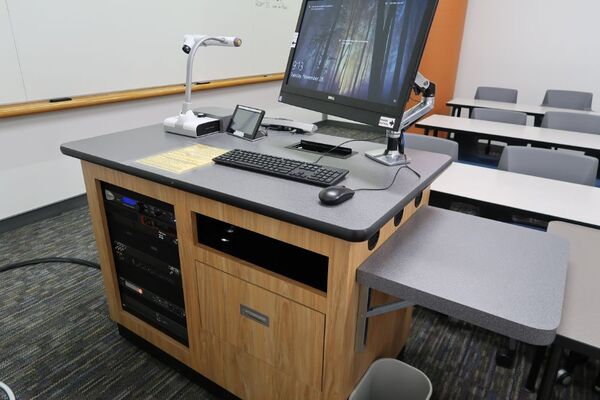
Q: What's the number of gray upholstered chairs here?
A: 6